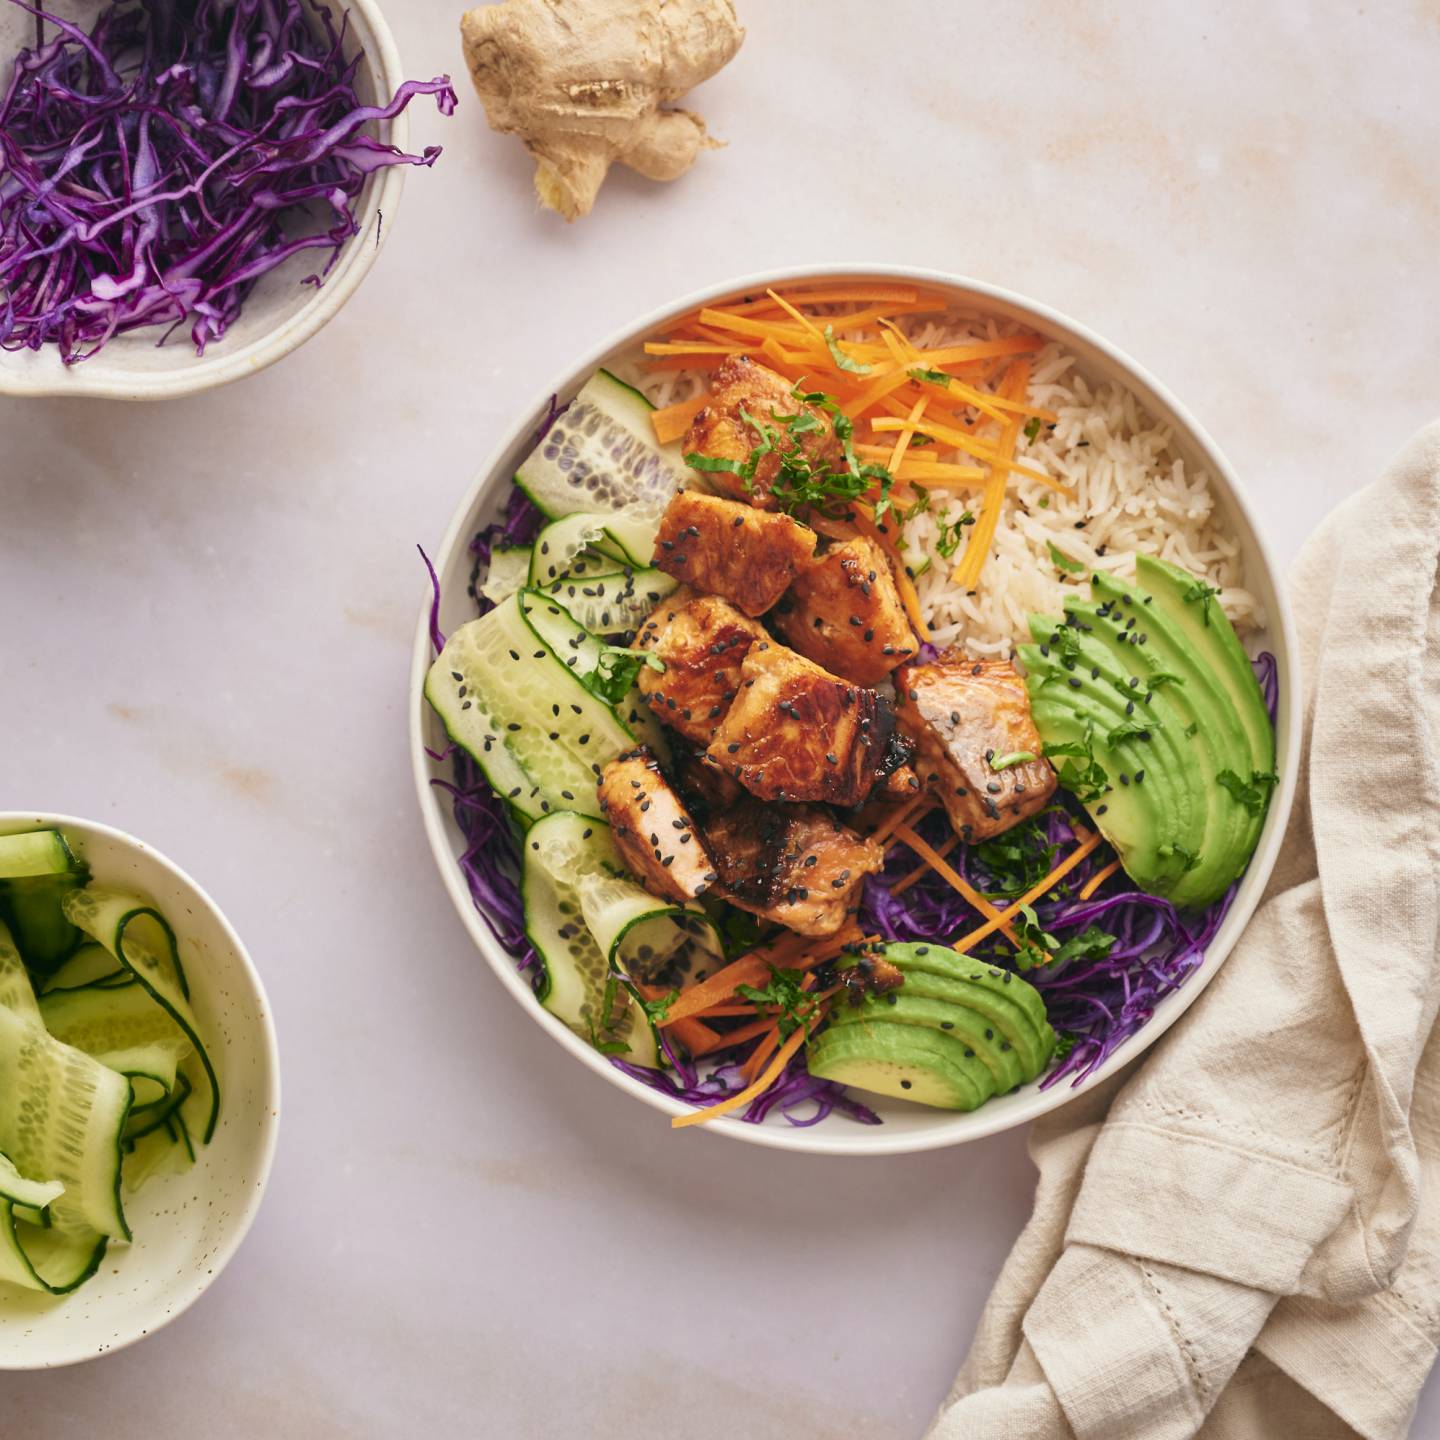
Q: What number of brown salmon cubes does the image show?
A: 8